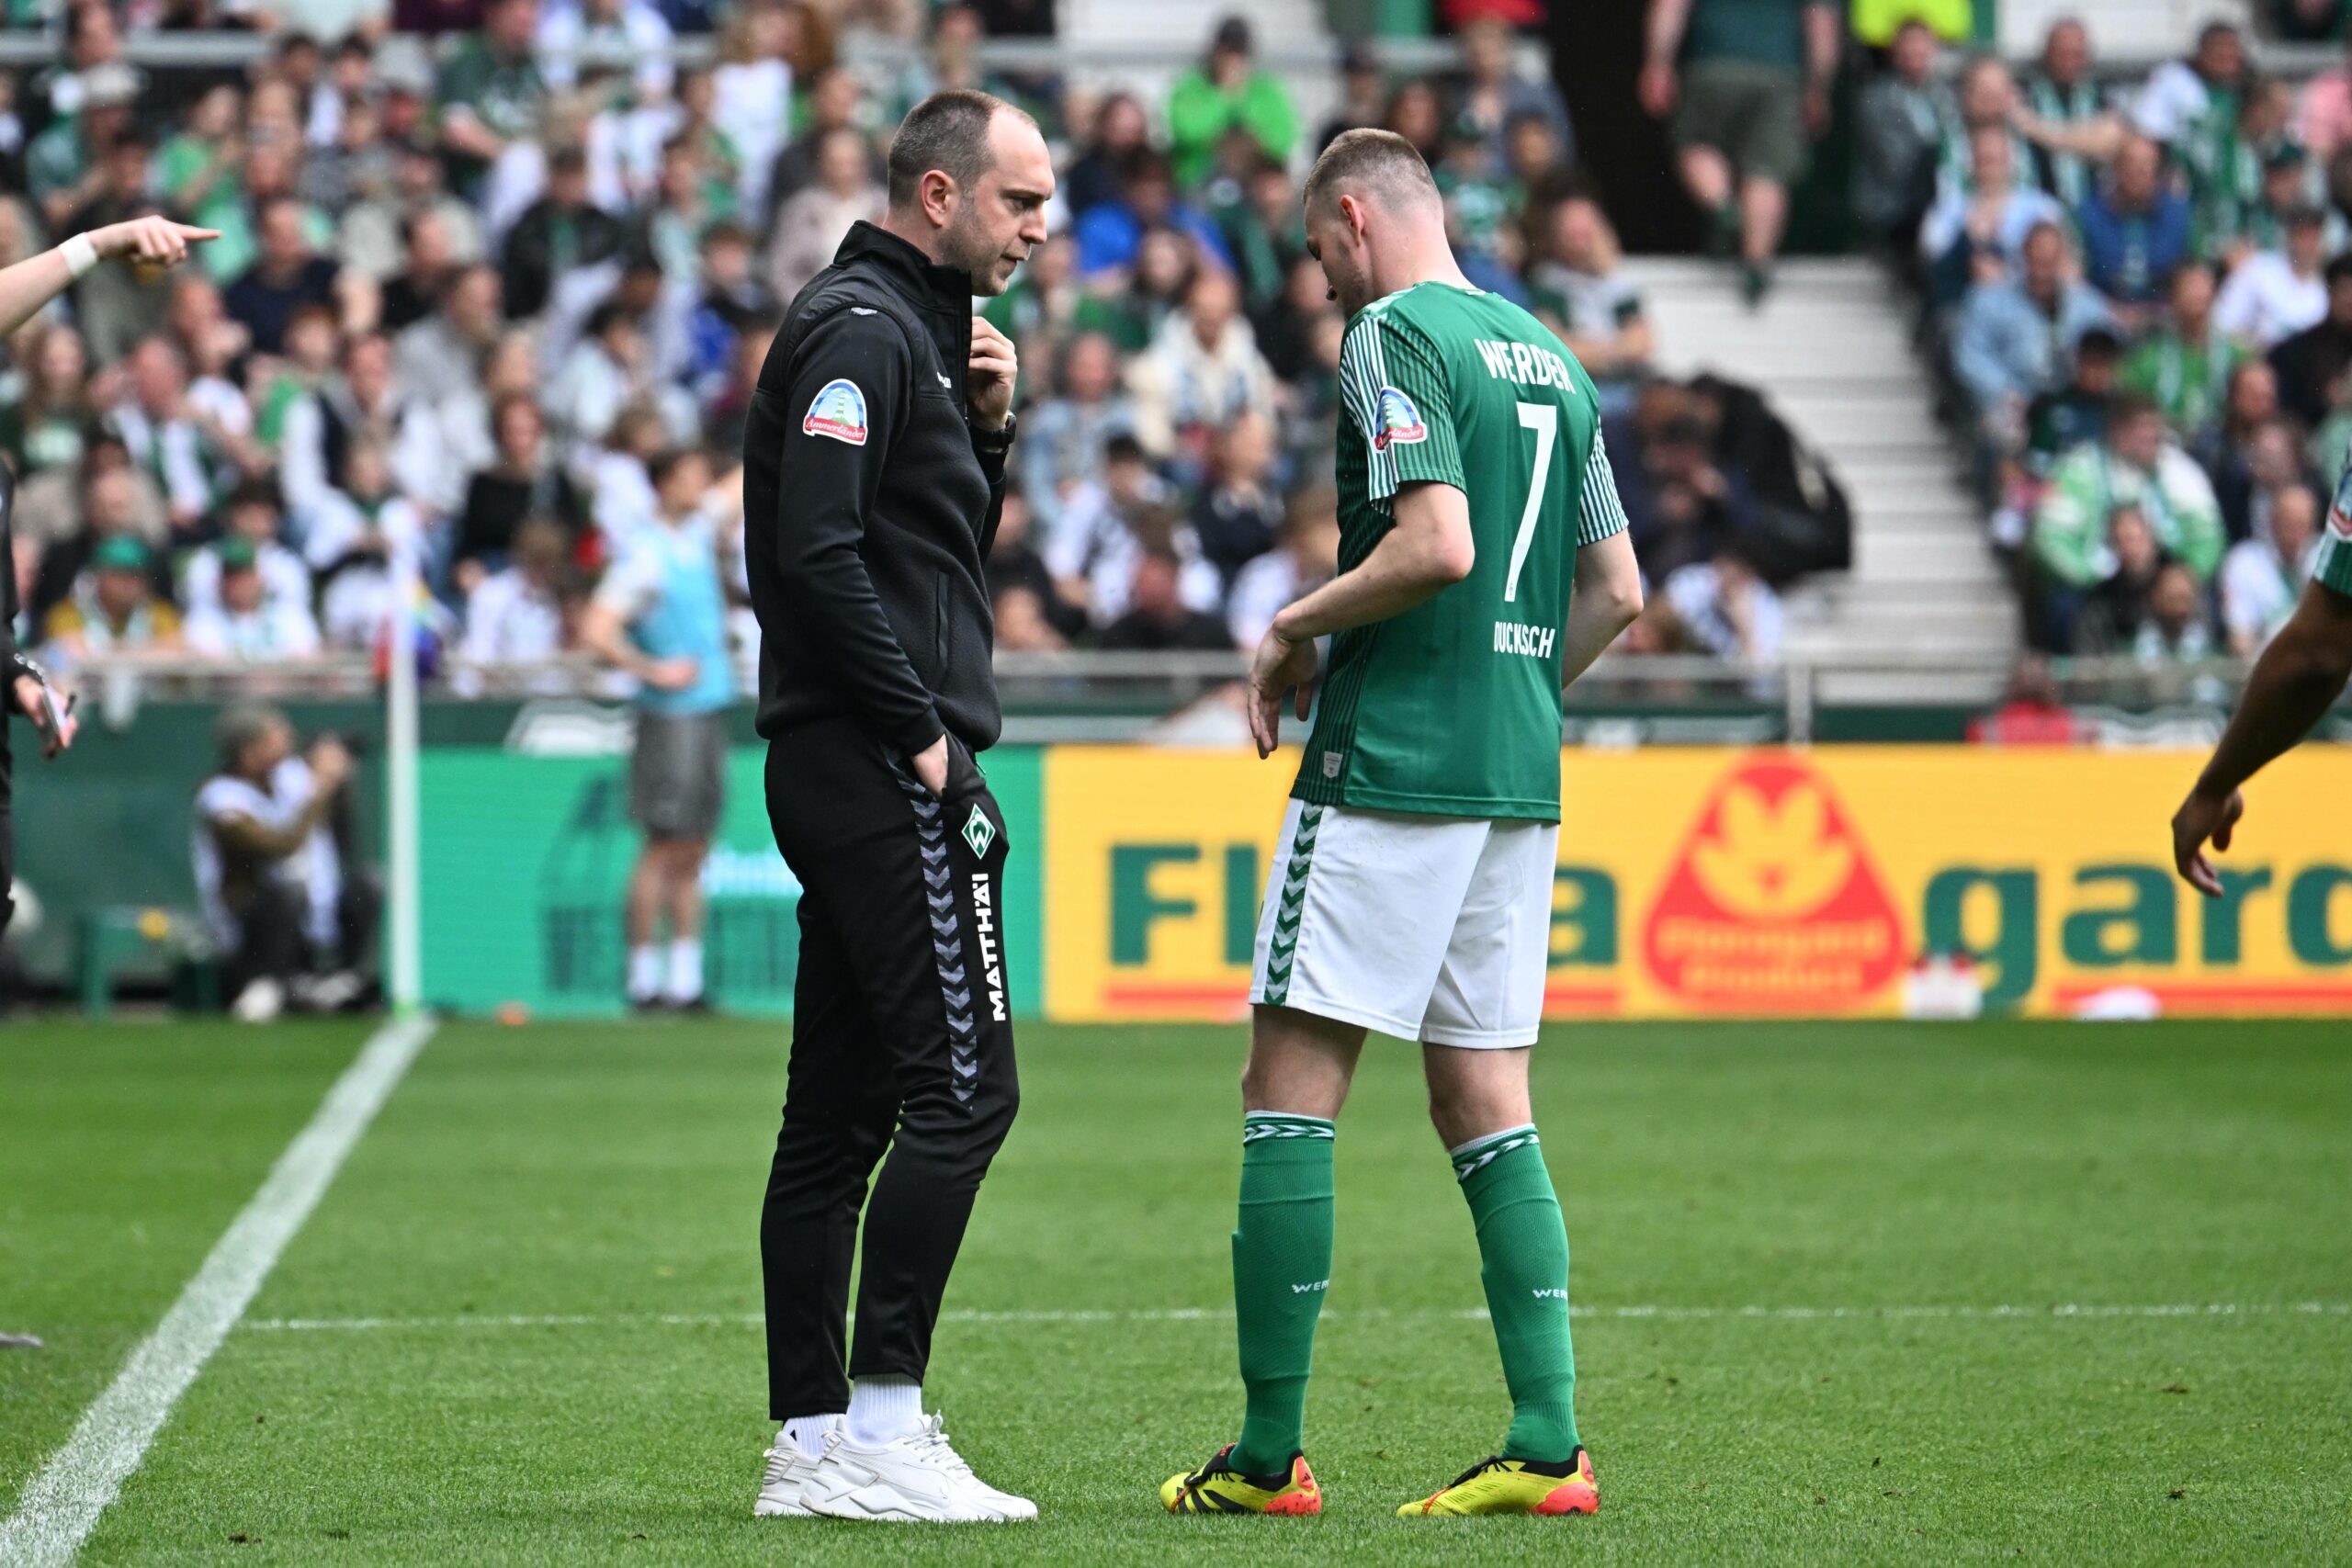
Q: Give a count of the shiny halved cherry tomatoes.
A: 0